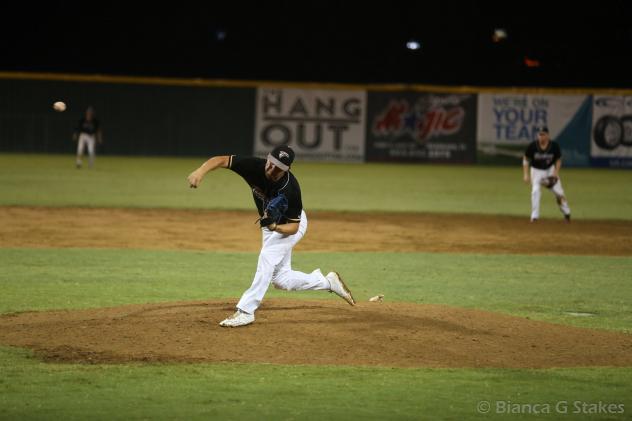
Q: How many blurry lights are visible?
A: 4